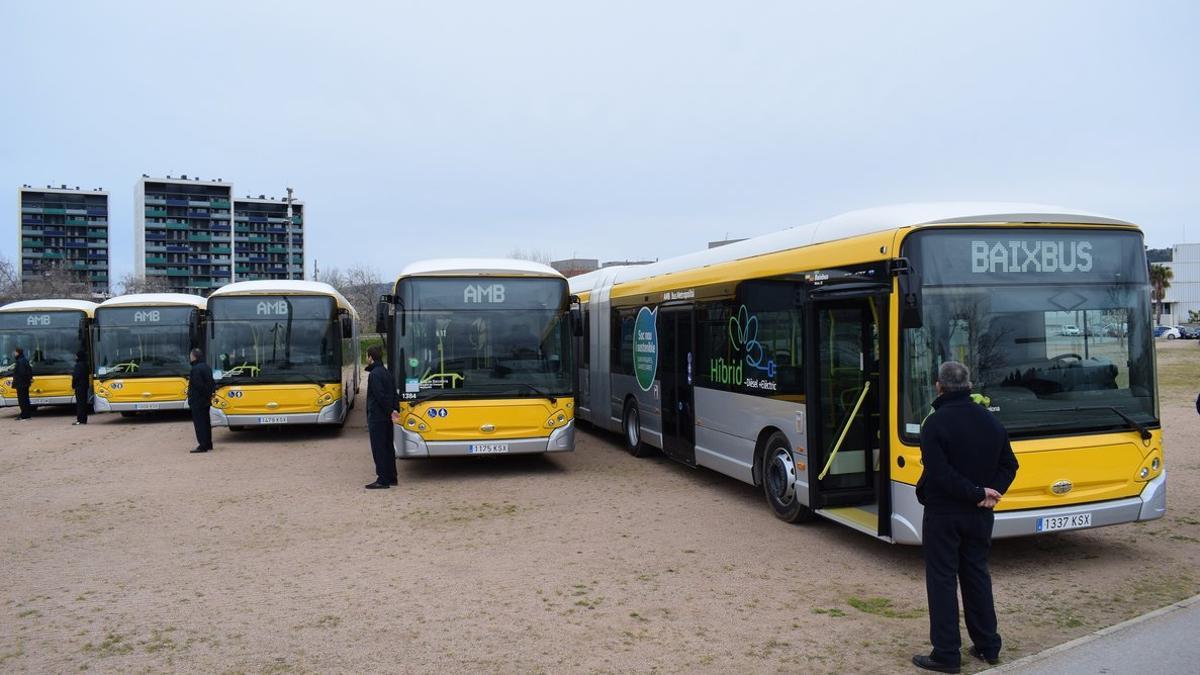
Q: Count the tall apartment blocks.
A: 3